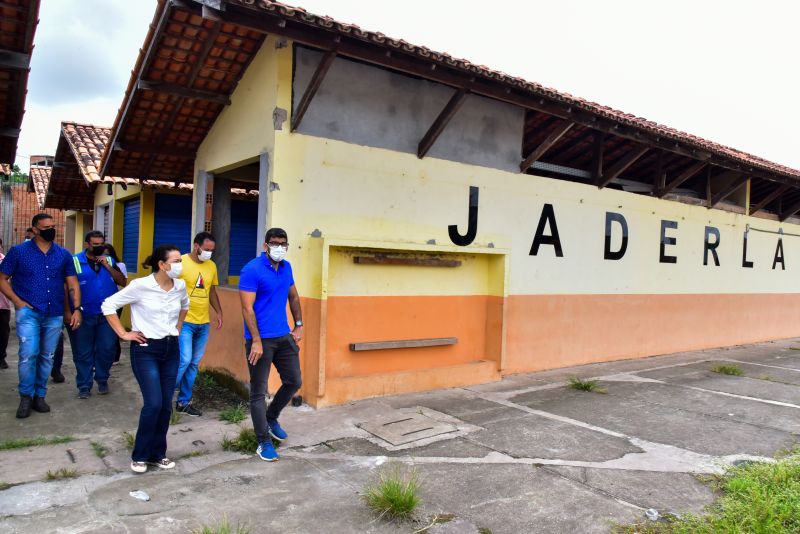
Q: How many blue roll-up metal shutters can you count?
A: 3